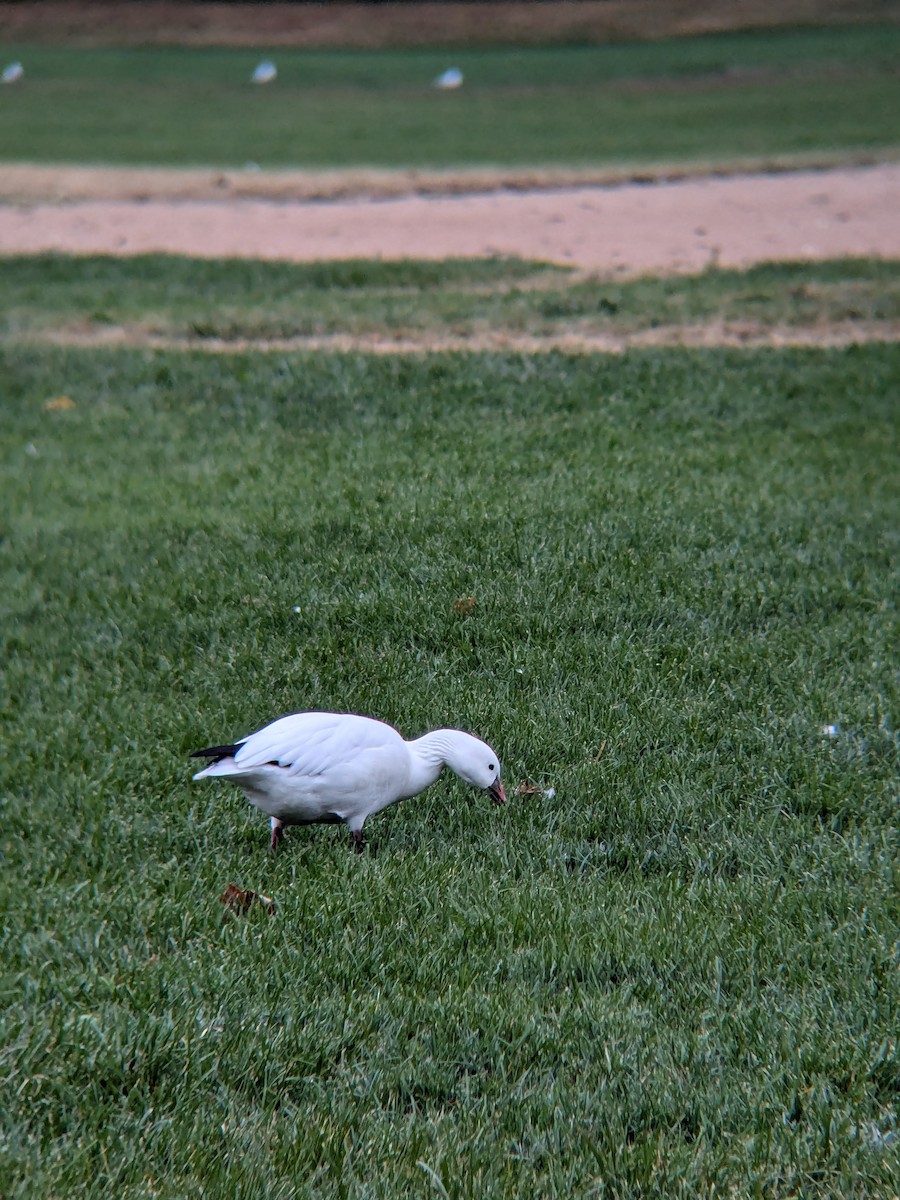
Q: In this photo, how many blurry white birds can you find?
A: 3